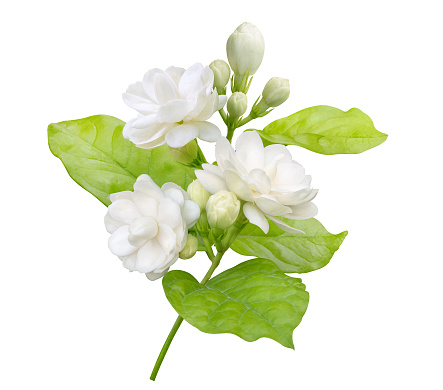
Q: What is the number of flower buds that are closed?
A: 8